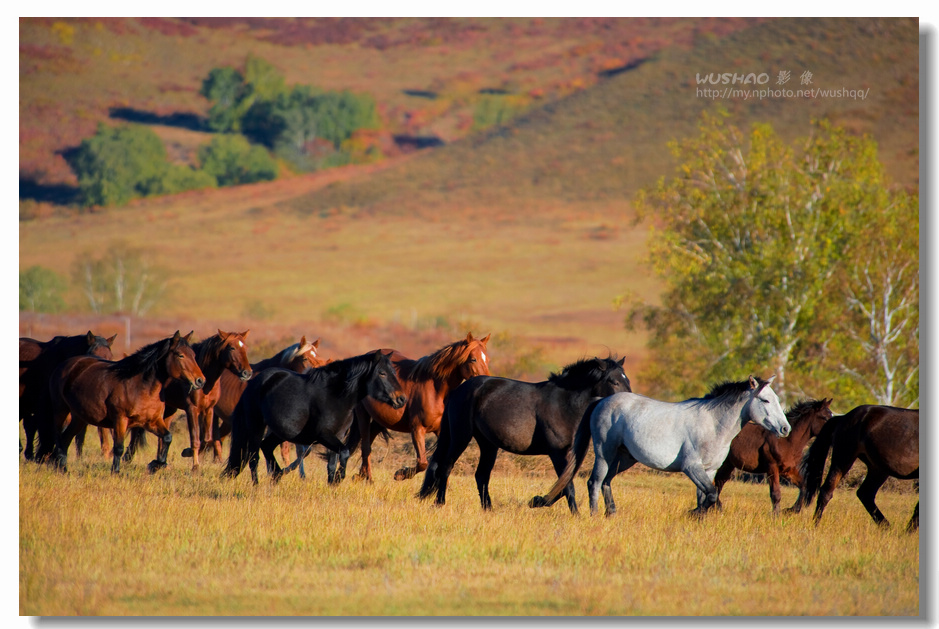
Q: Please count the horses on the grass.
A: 11